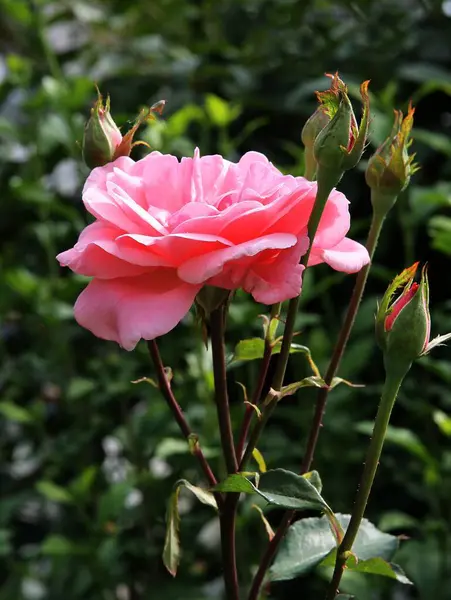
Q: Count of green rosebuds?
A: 5